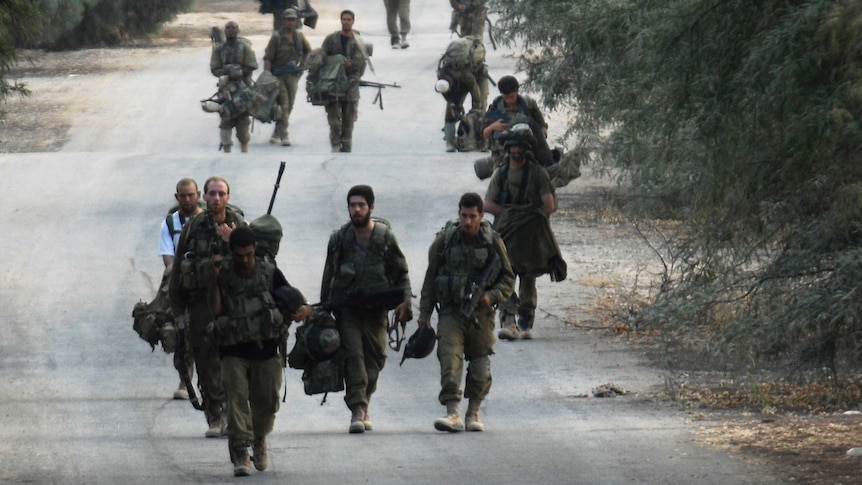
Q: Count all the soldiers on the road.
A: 14